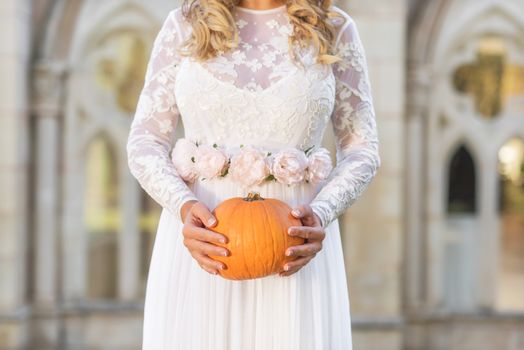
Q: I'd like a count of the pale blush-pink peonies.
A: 5